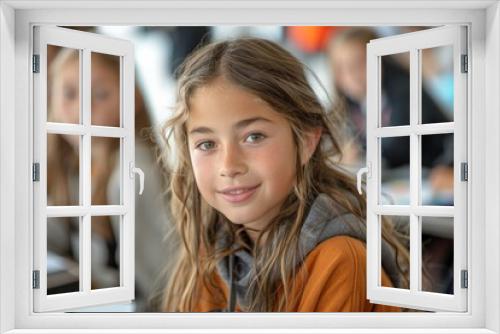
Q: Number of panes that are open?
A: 2